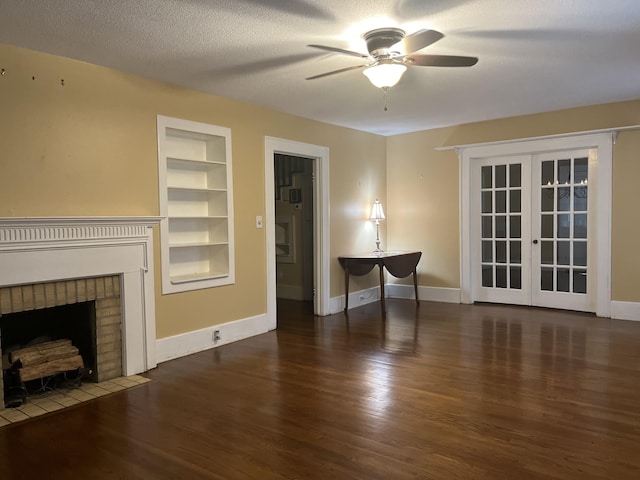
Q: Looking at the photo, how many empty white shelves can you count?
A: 5